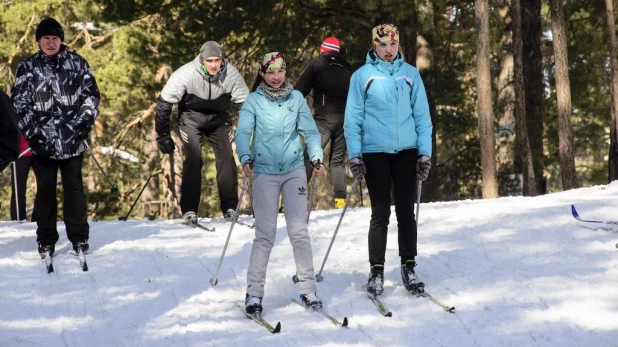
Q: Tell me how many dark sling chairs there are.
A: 0